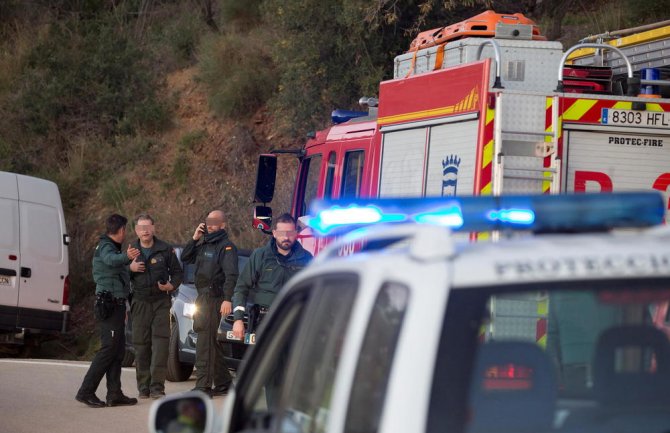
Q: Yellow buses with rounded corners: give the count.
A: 0